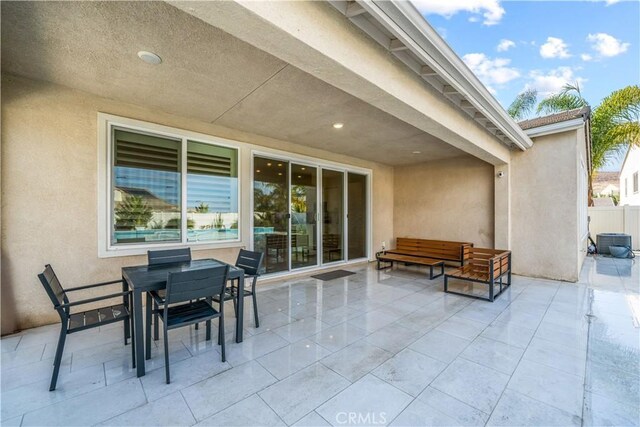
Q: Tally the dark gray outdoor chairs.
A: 4